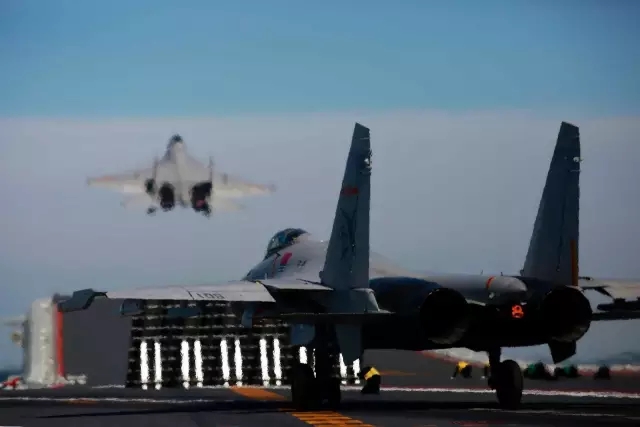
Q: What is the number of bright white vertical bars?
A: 12